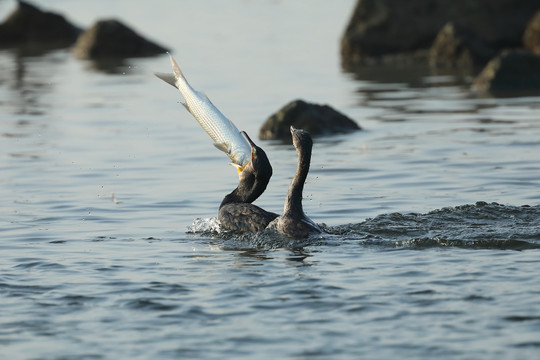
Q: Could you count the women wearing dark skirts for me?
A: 0